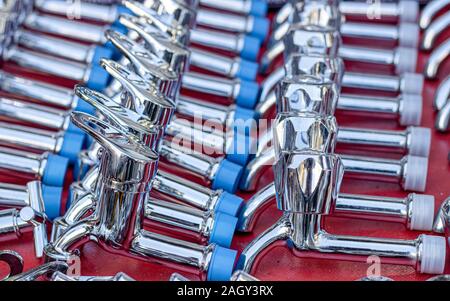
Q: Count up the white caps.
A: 9